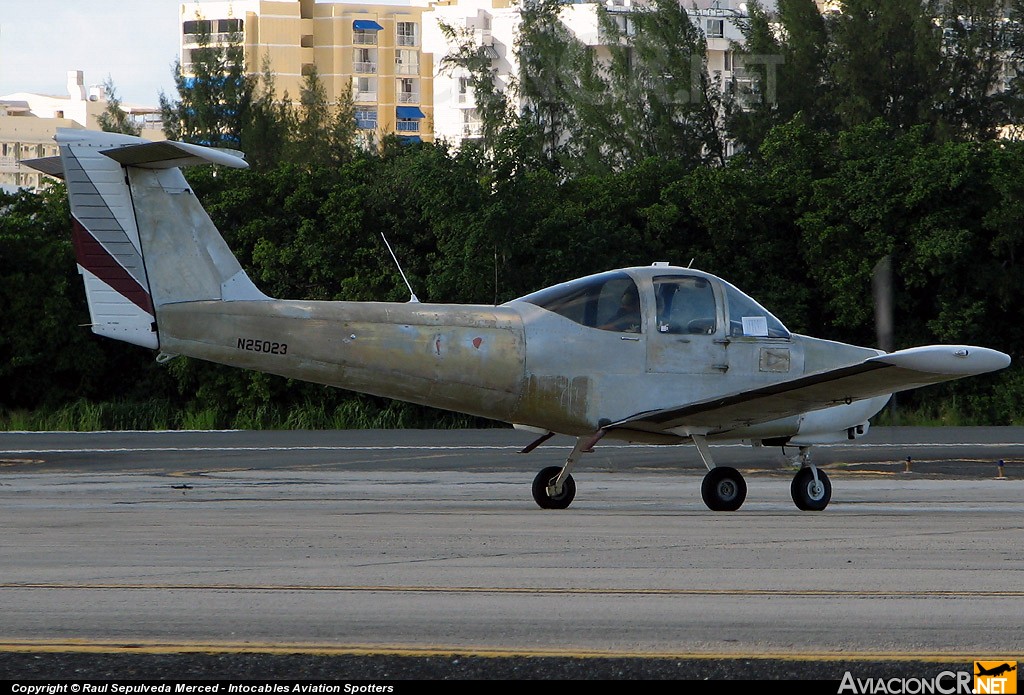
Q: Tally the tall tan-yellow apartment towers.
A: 1